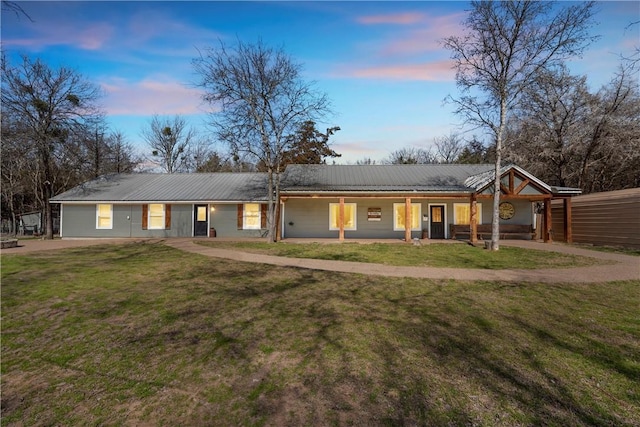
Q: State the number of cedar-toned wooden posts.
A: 6